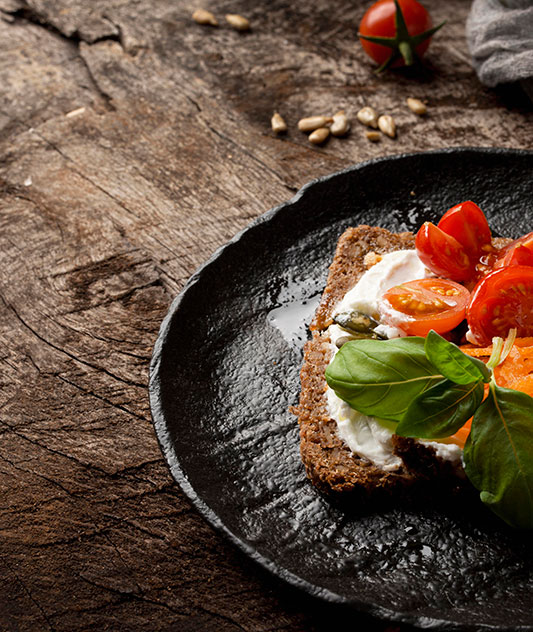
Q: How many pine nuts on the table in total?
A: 10